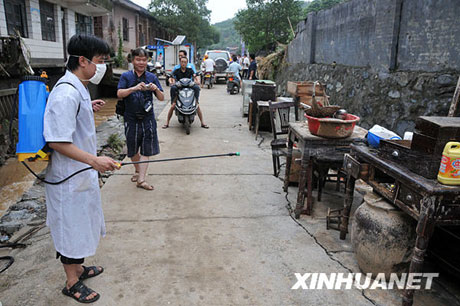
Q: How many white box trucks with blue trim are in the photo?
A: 1